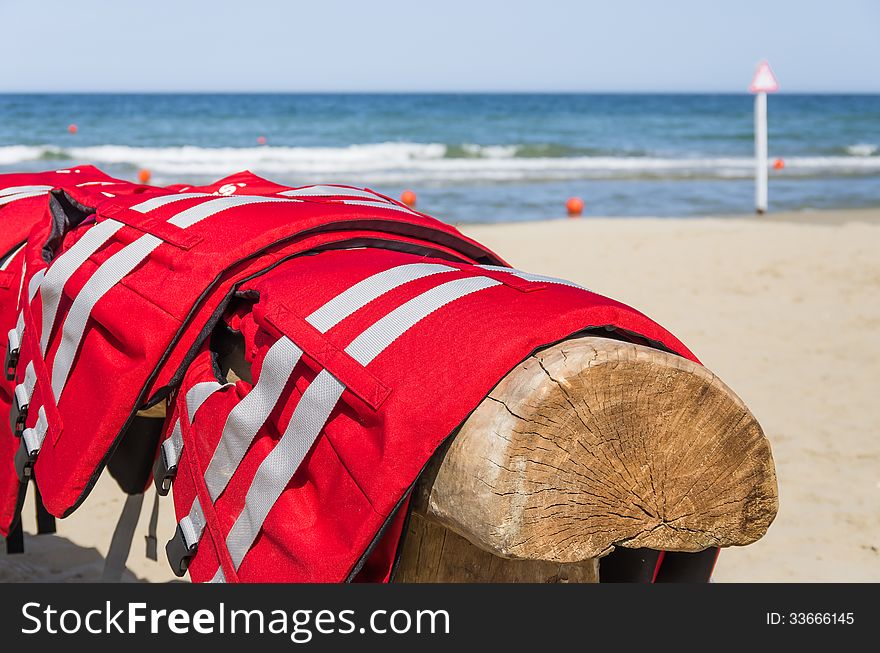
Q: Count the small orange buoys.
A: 6